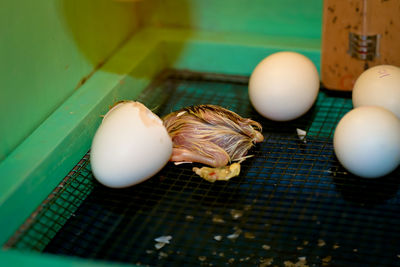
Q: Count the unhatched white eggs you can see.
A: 3